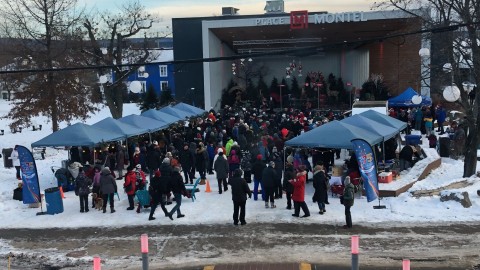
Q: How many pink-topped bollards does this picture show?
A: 4